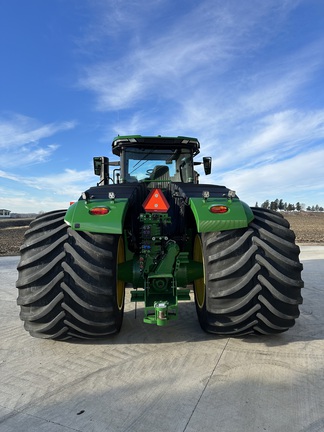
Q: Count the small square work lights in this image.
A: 4